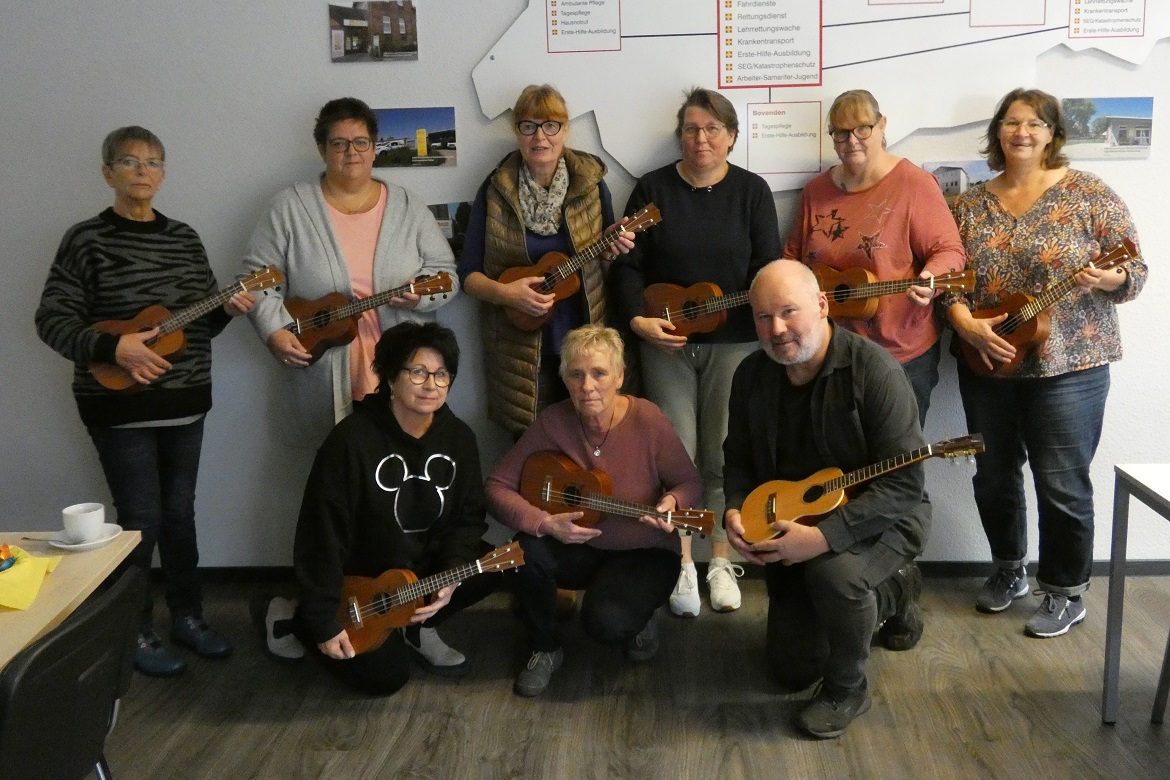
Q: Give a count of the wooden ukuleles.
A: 9